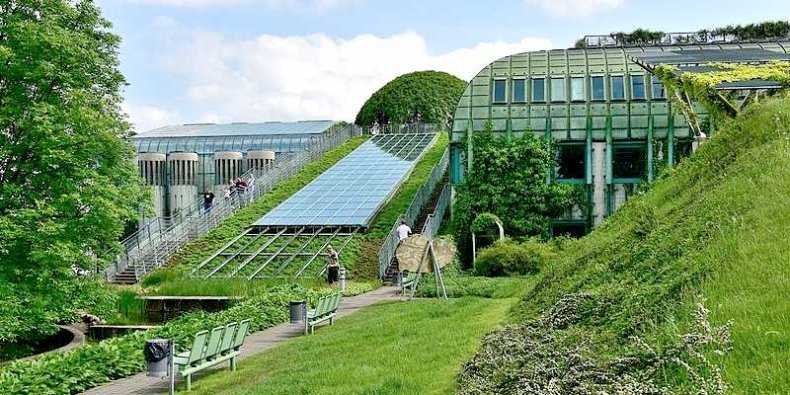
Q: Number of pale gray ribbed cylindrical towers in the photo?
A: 4